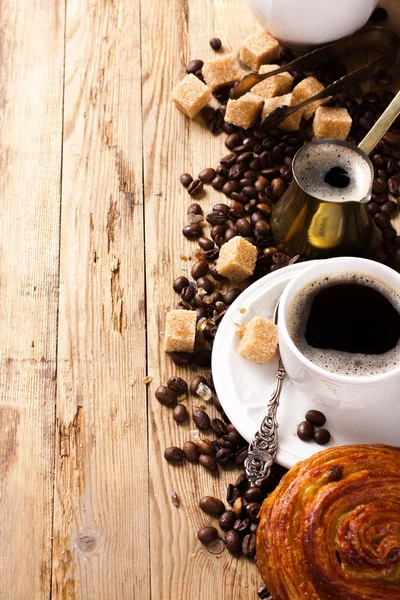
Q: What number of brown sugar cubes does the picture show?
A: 11